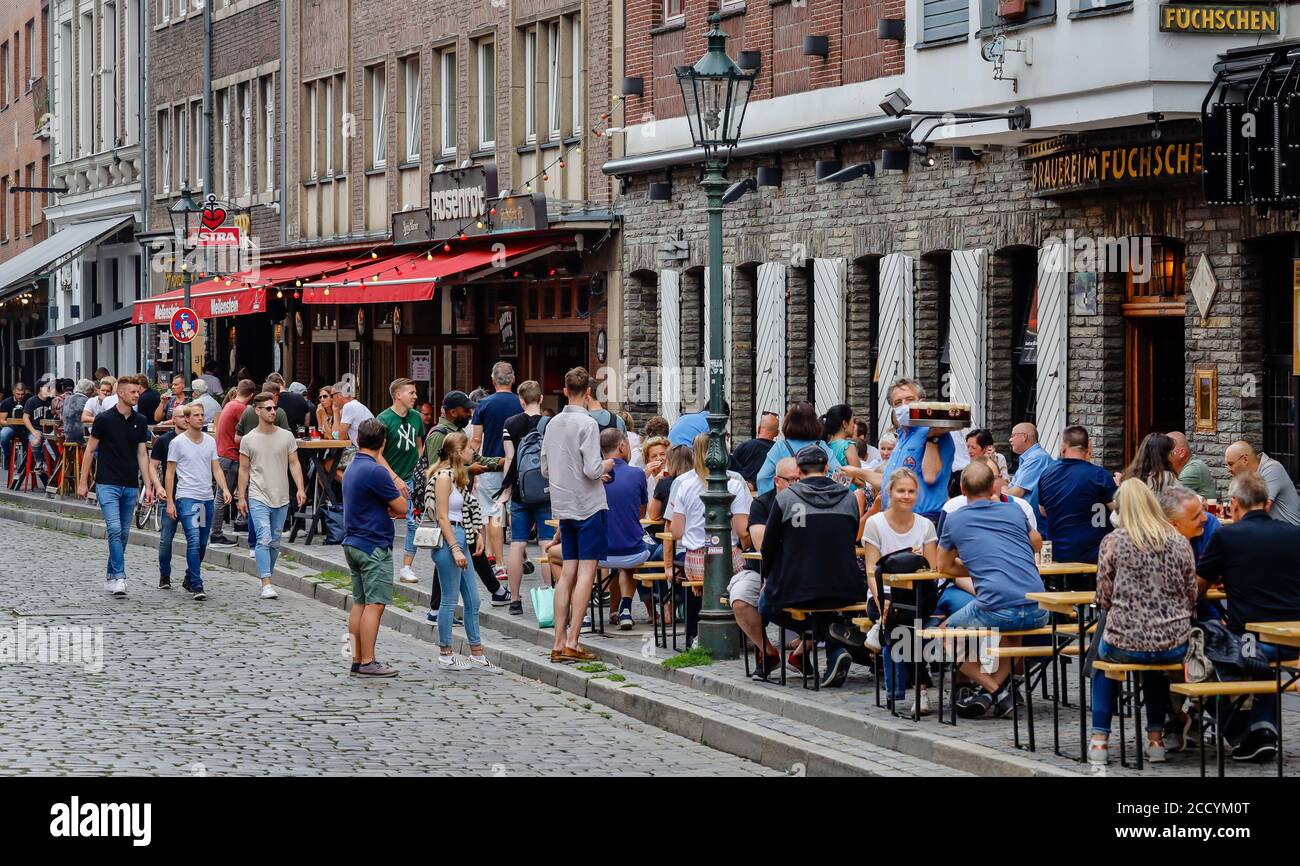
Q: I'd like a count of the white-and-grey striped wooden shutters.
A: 7